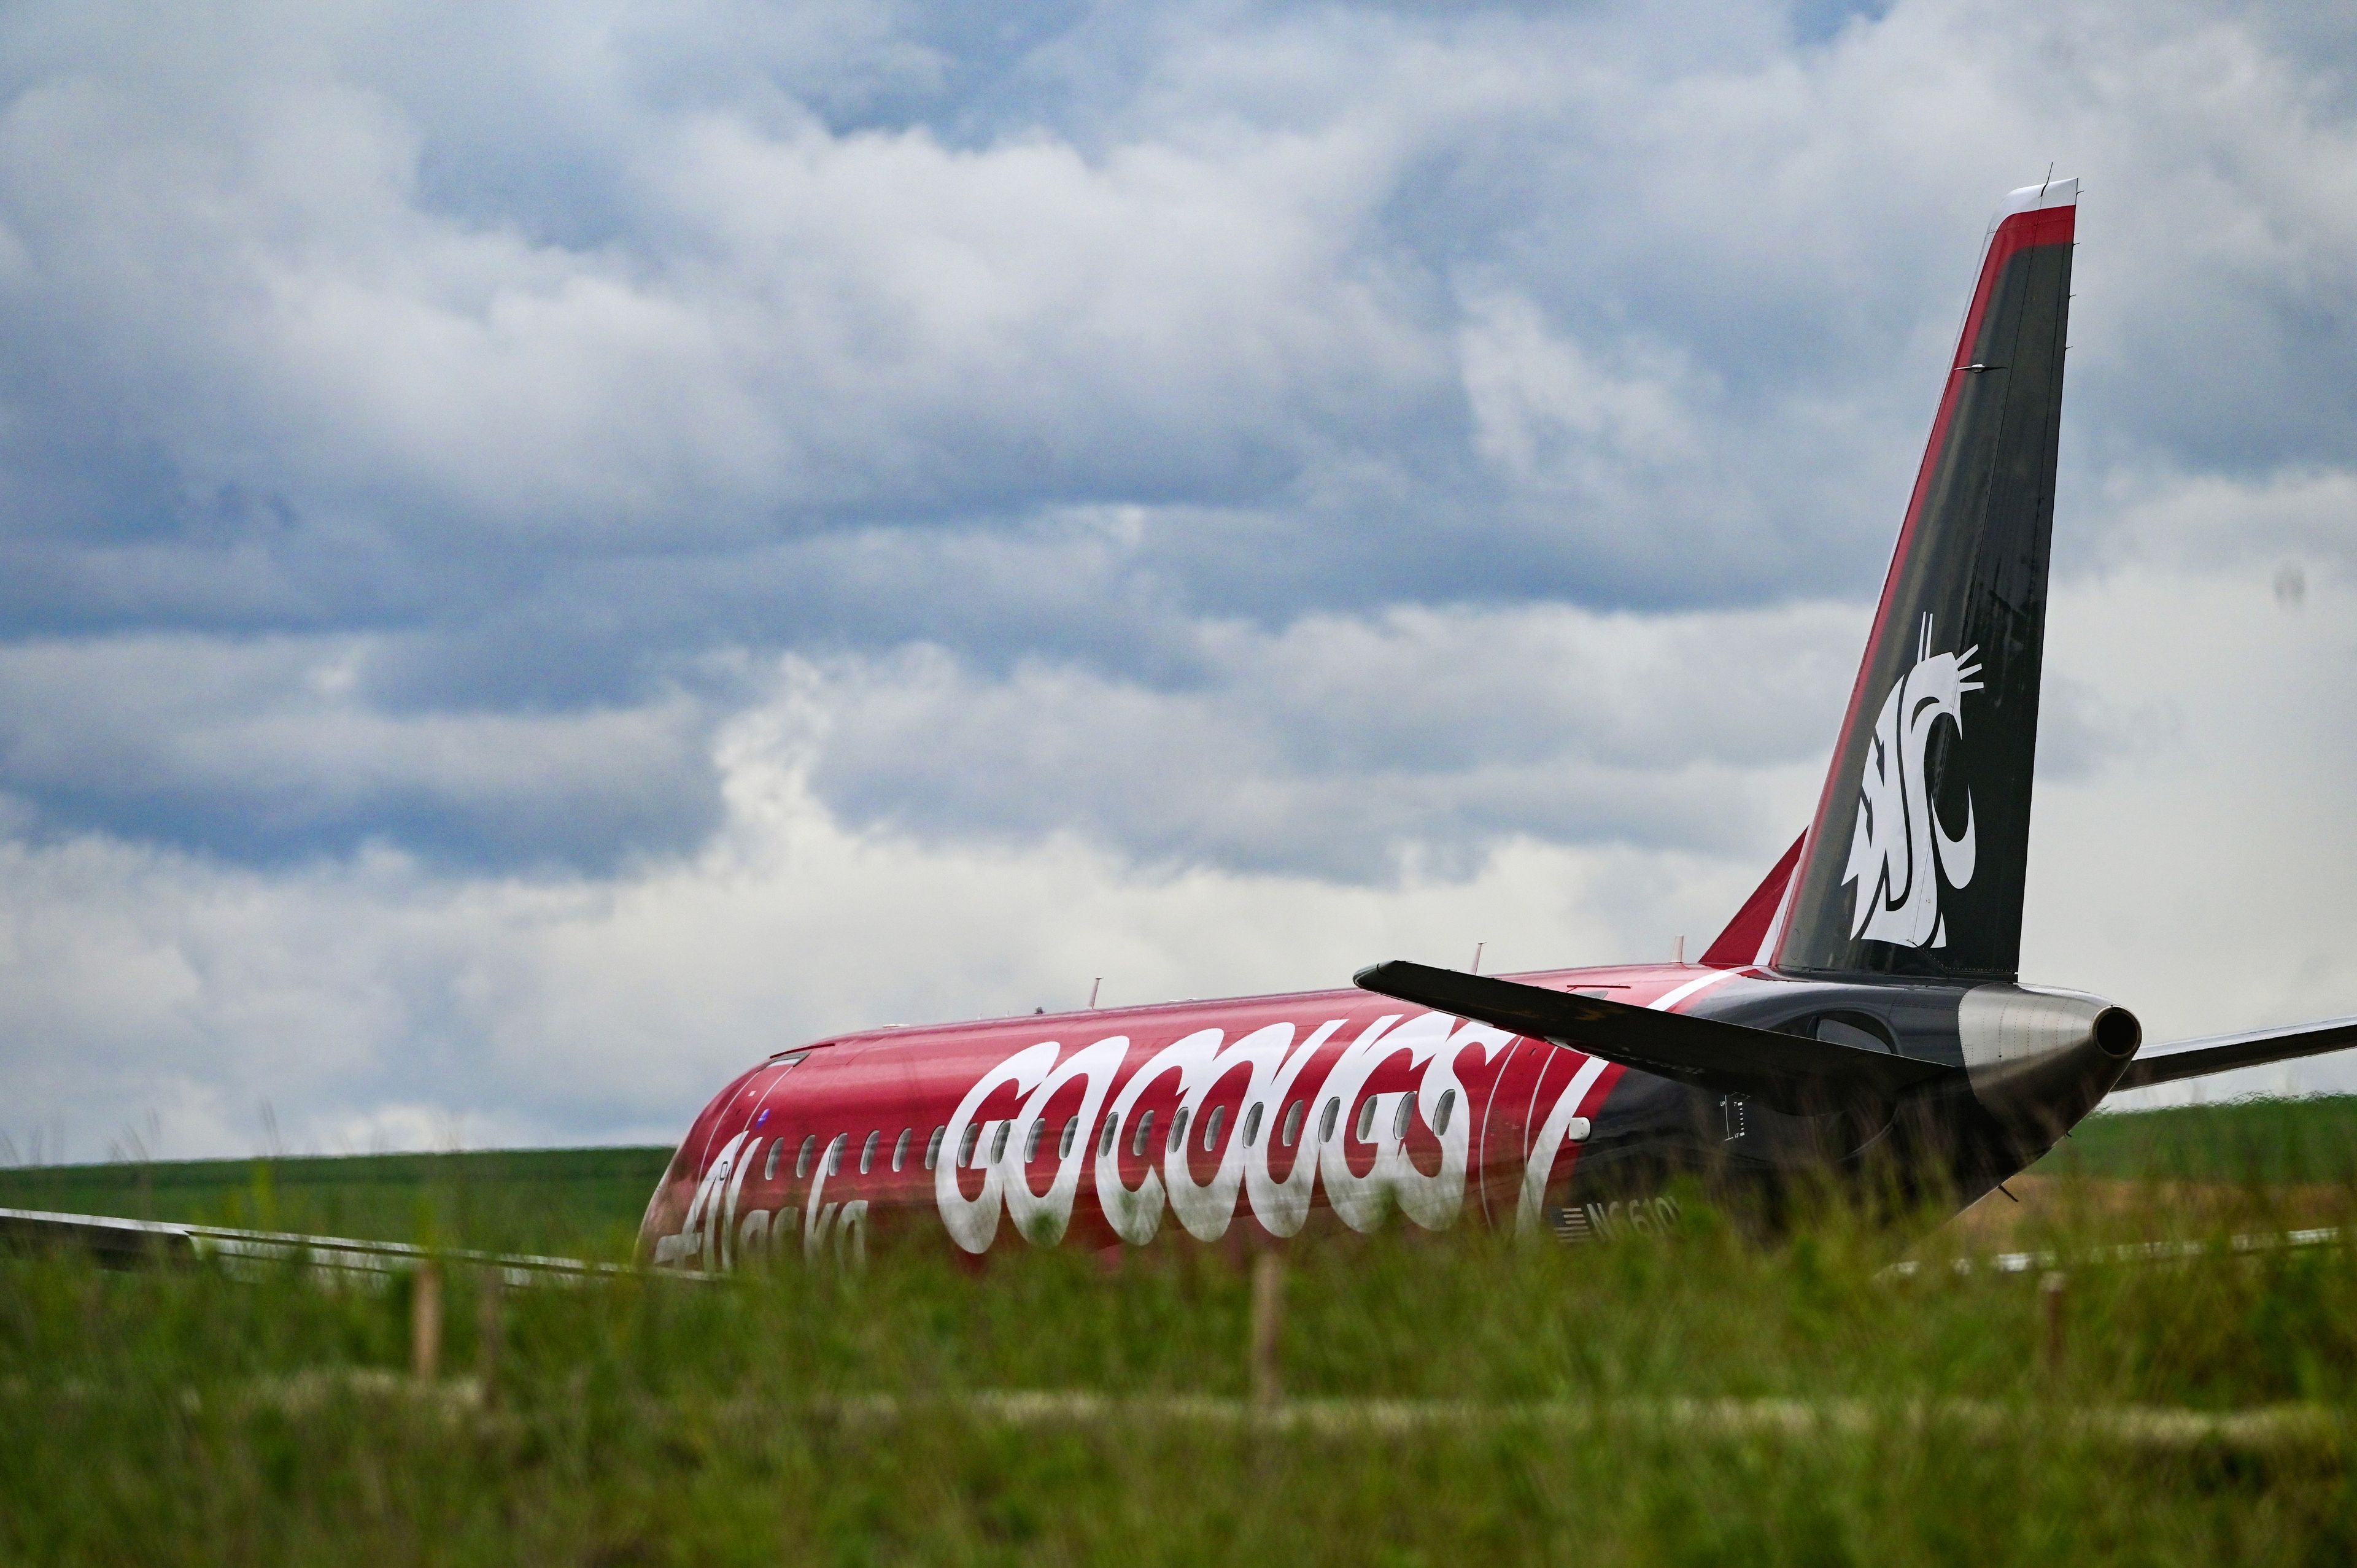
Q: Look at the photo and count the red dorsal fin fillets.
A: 1